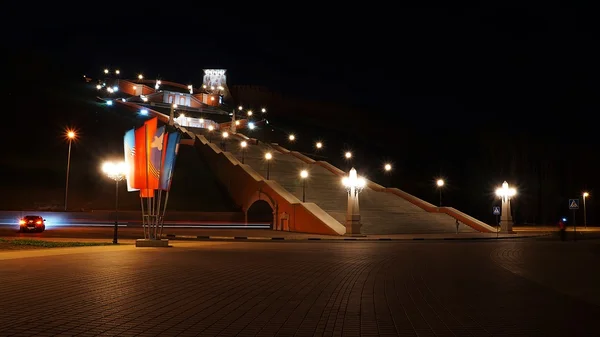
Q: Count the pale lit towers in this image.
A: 1